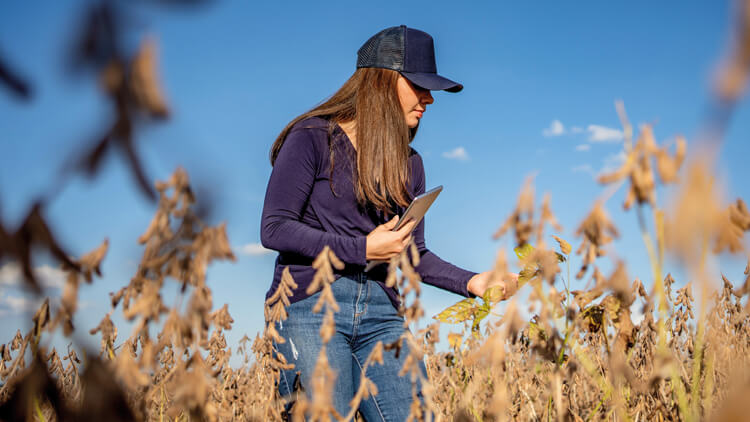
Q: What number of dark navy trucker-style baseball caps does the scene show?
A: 1